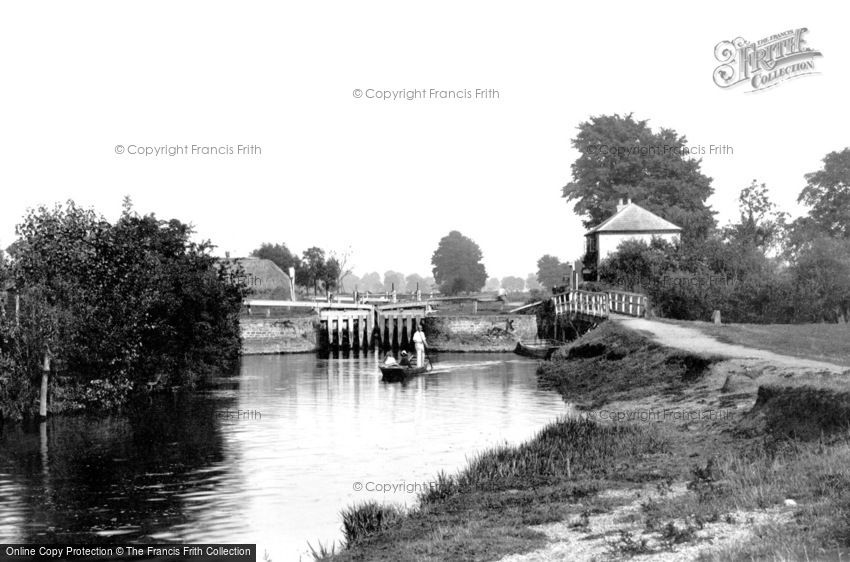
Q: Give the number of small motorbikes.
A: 0